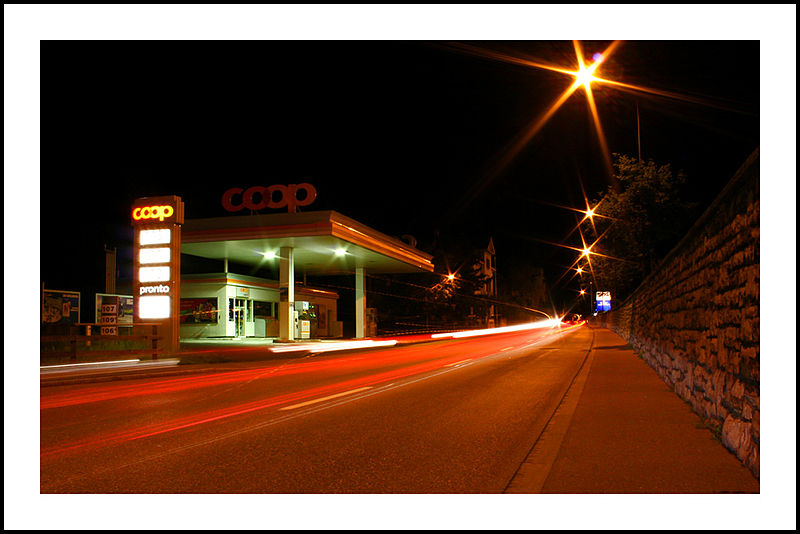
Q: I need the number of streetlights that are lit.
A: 6